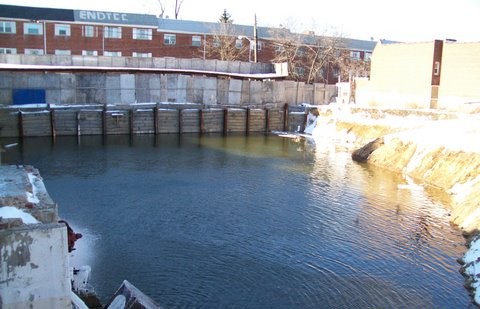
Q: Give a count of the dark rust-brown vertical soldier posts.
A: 13